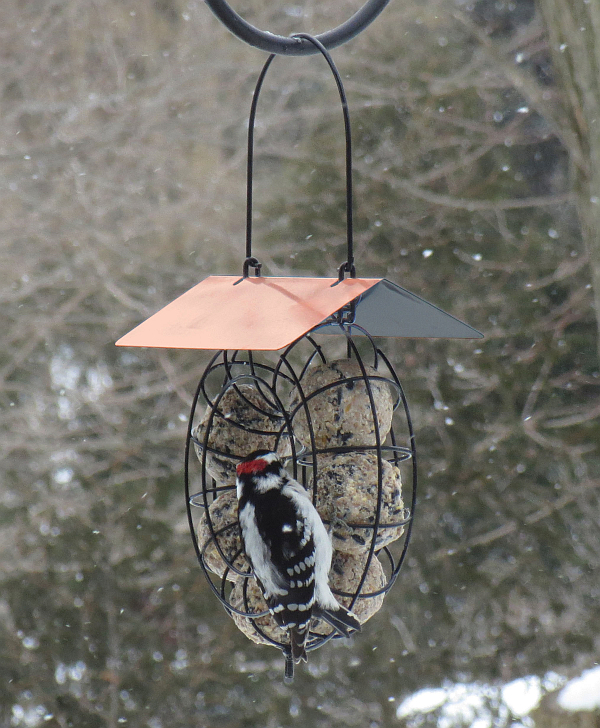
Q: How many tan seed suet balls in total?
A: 6